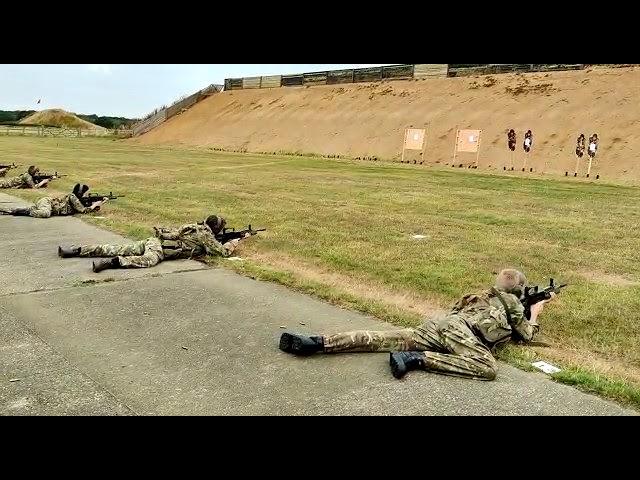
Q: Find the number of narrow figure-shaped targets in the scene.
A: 4